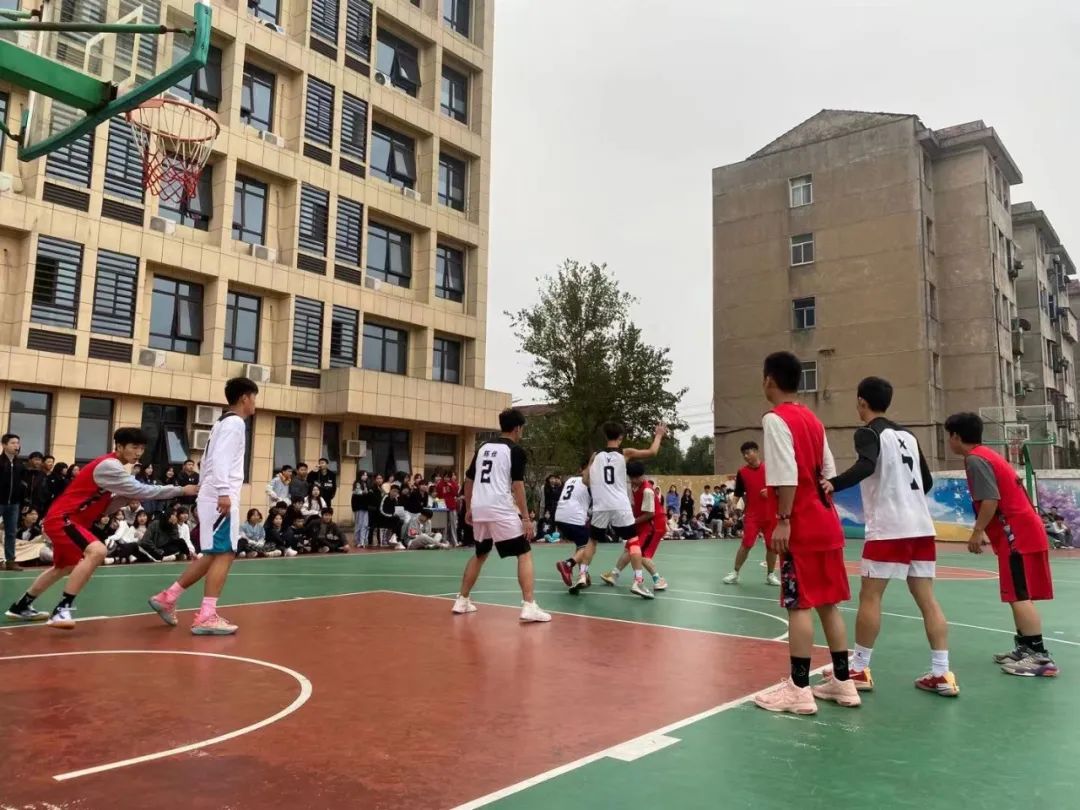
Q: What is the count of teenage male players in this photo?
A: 10